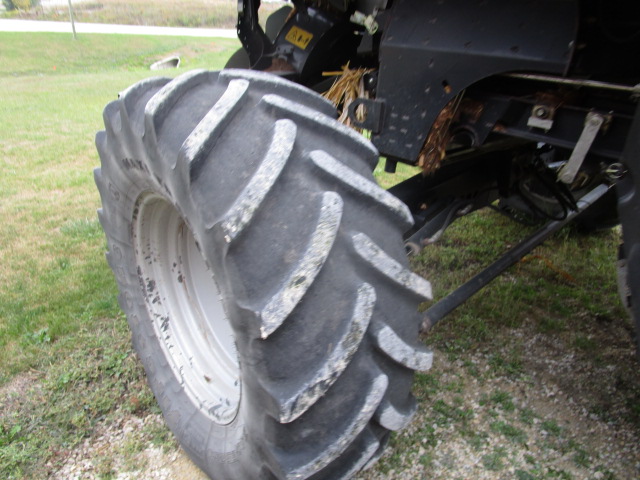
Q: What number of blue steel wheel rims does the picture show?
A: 0